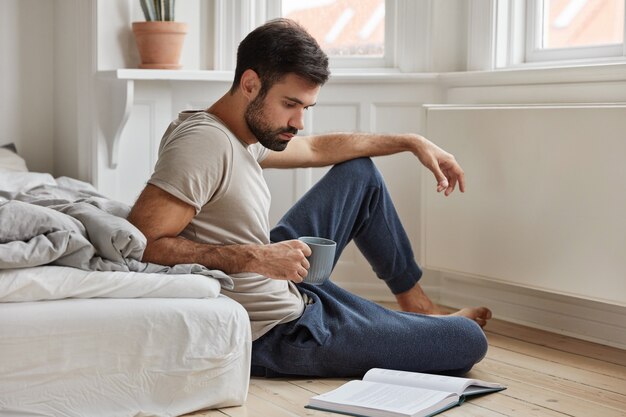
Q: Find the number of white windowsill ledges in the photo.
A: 2